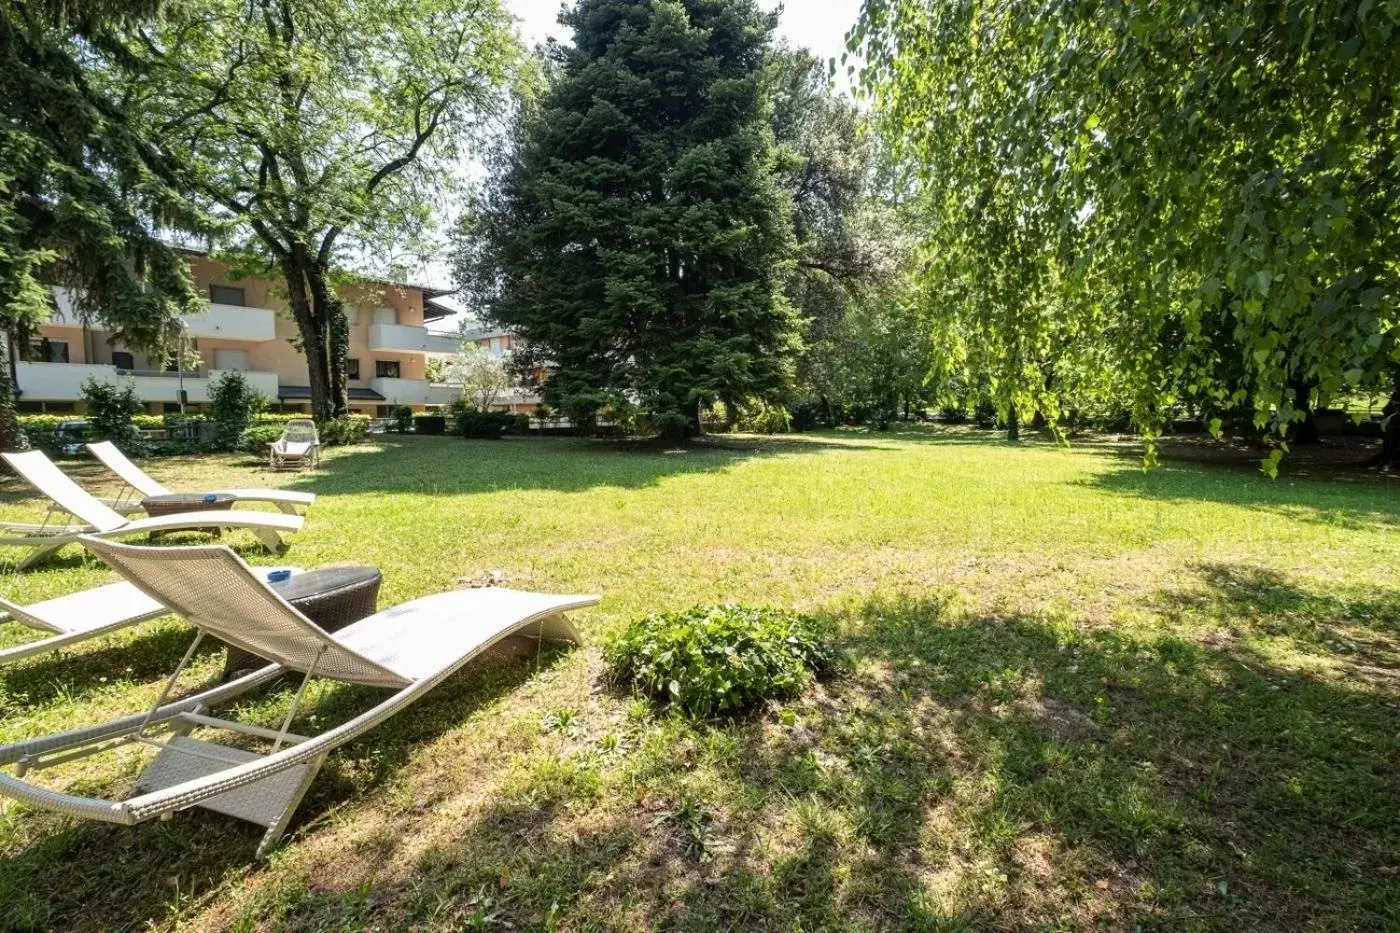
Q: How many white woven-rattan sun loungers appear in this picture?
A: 4